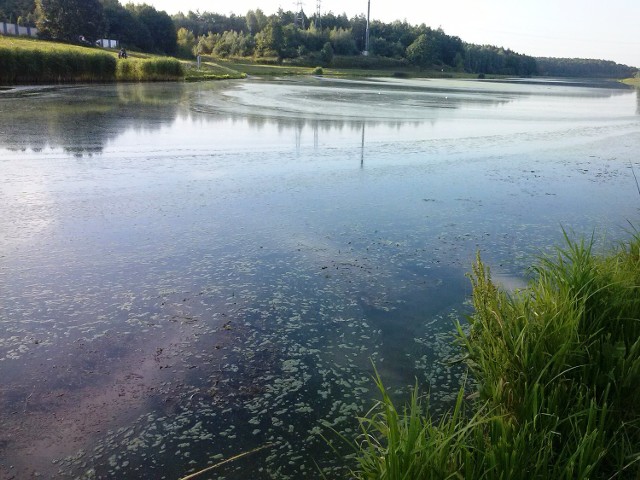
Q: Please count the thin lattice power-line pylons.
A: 2